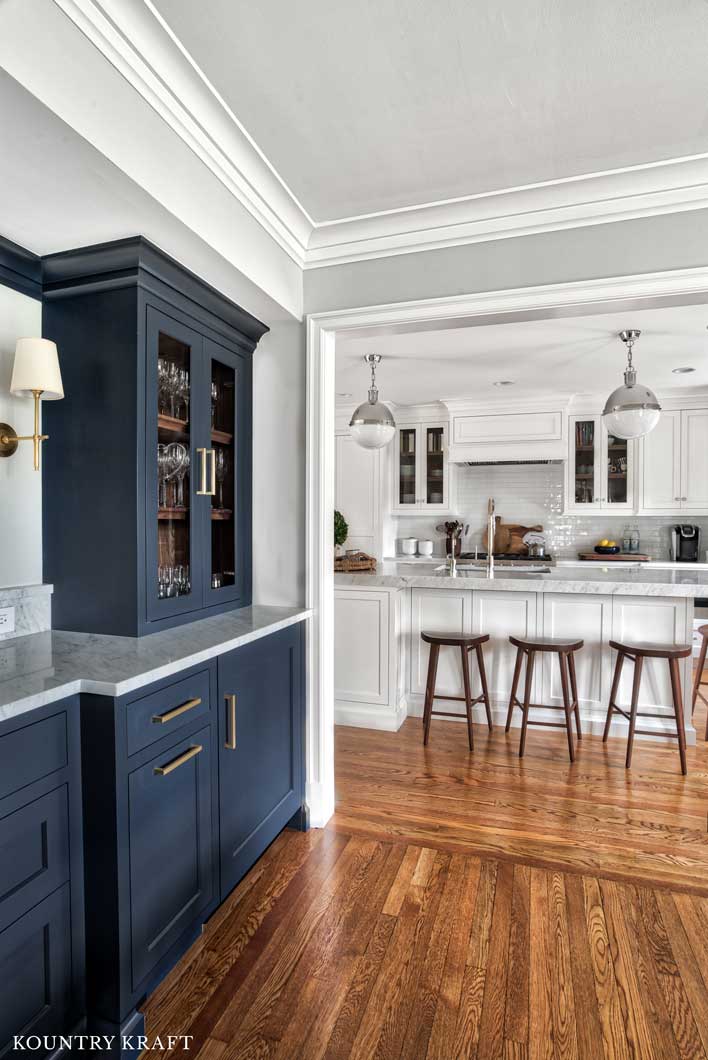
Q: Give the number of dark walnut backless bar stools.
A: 4